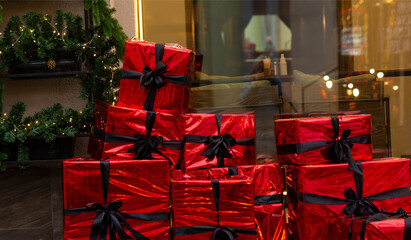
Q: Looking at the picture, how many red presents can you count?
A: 9